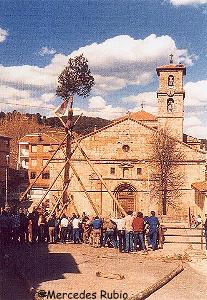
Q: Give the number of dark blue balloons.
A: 0